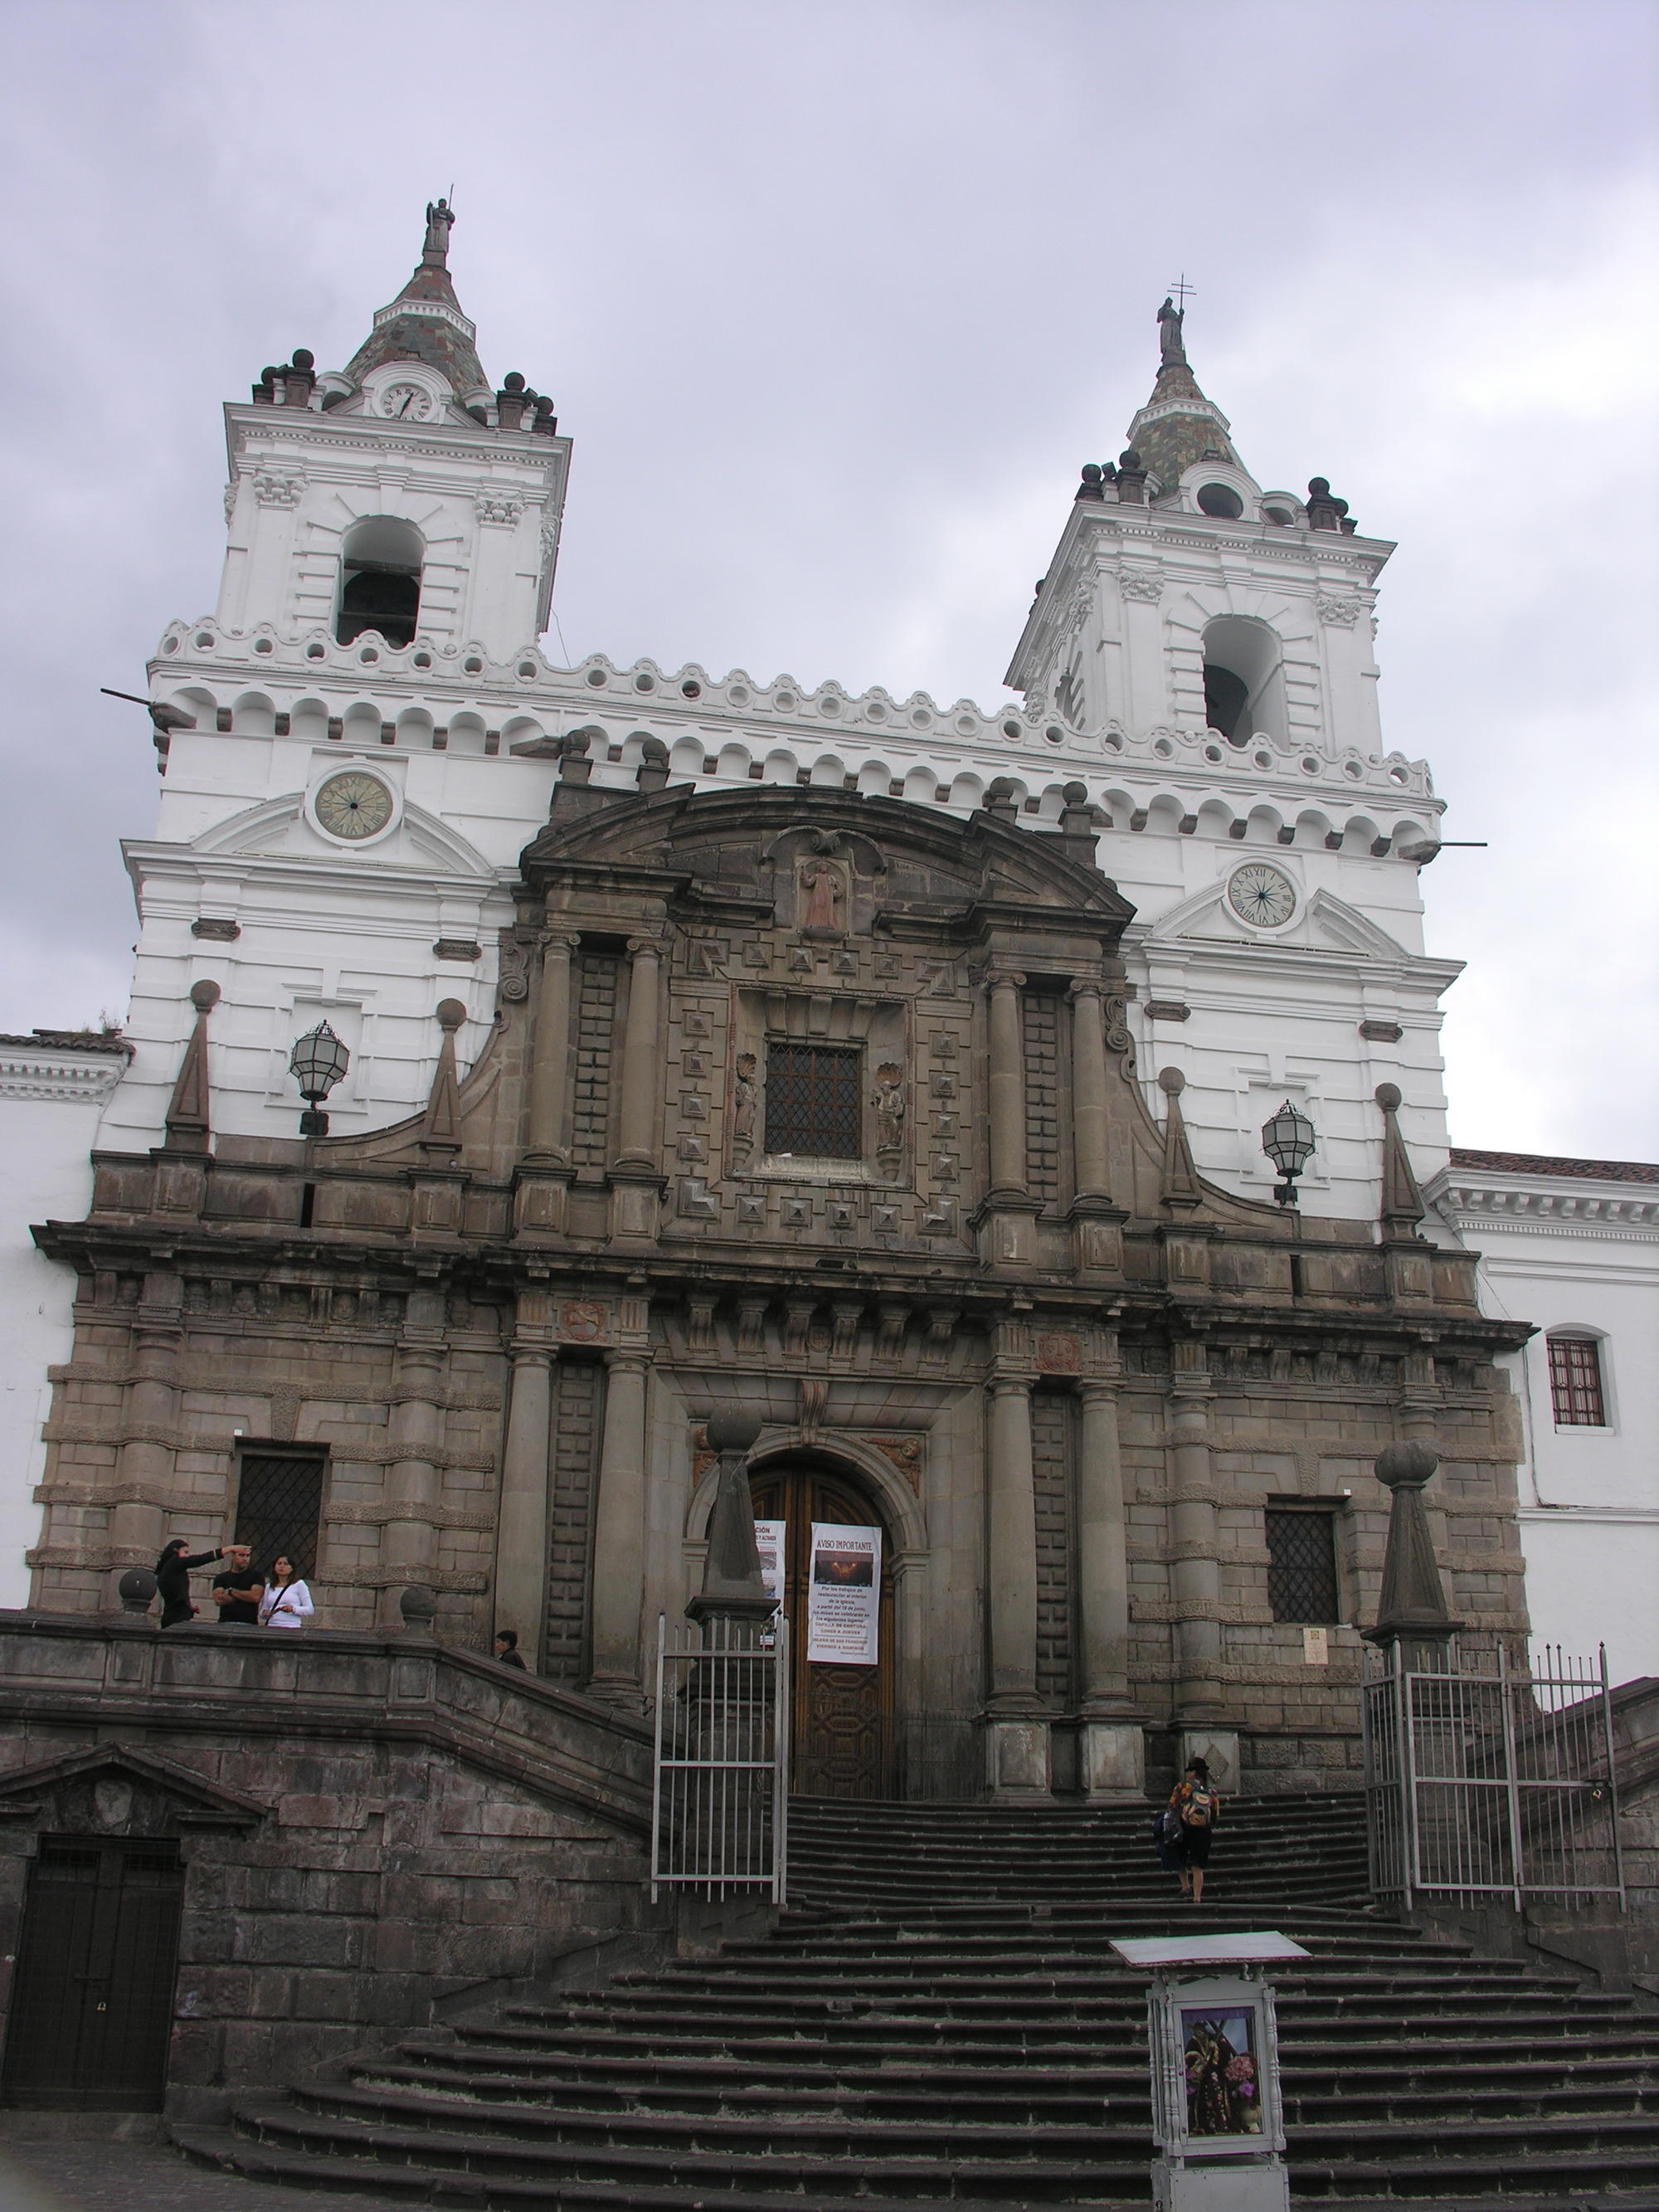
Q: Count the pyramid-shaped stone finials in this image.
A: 6